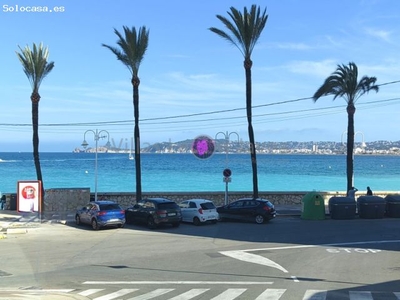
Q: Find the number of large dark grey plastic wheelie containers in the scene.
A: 3